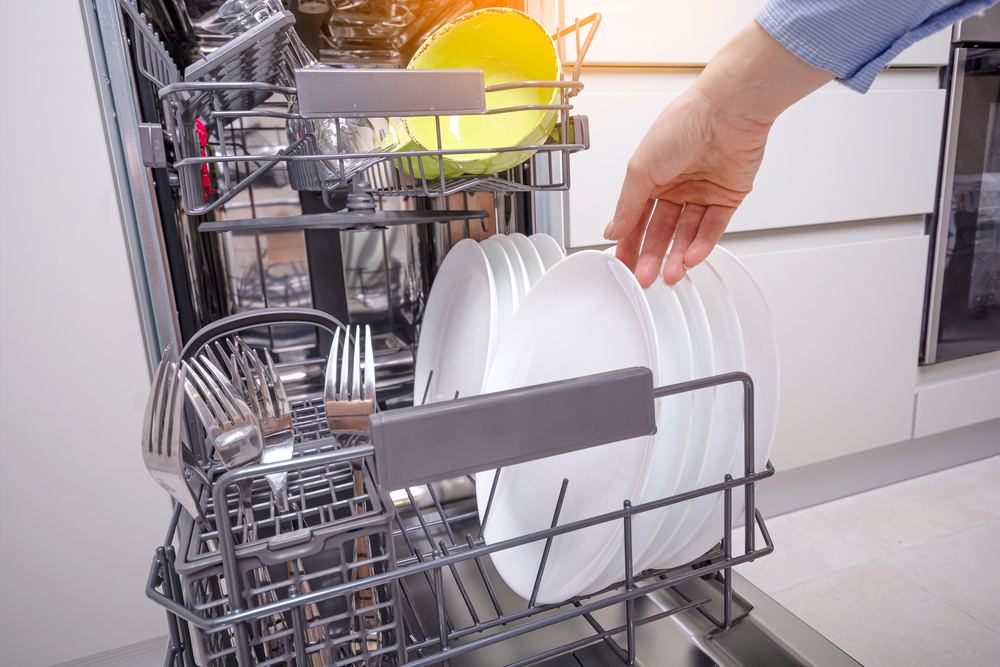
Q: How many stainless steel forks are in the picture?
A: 6